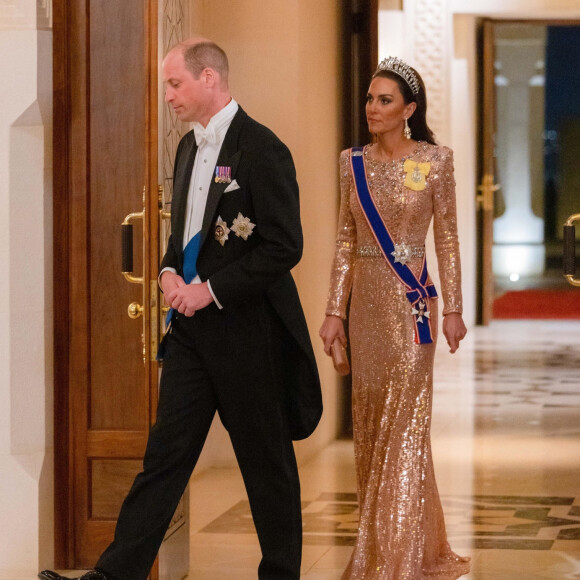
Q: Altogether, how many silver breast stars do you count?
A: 3